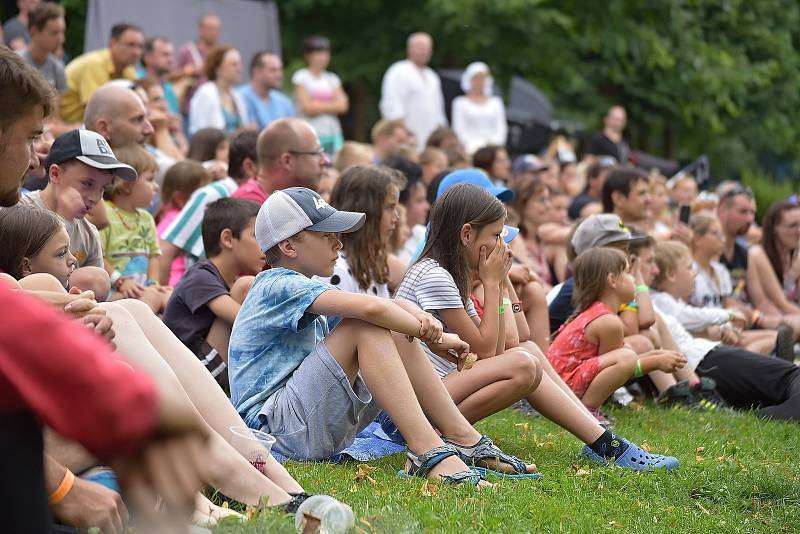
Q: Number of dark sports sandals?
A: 2